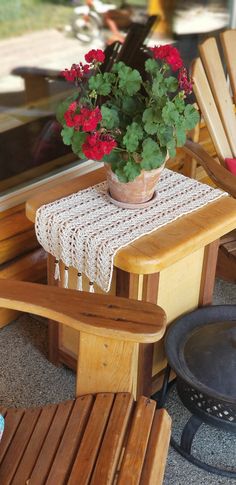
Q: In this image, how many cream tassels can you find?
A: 4